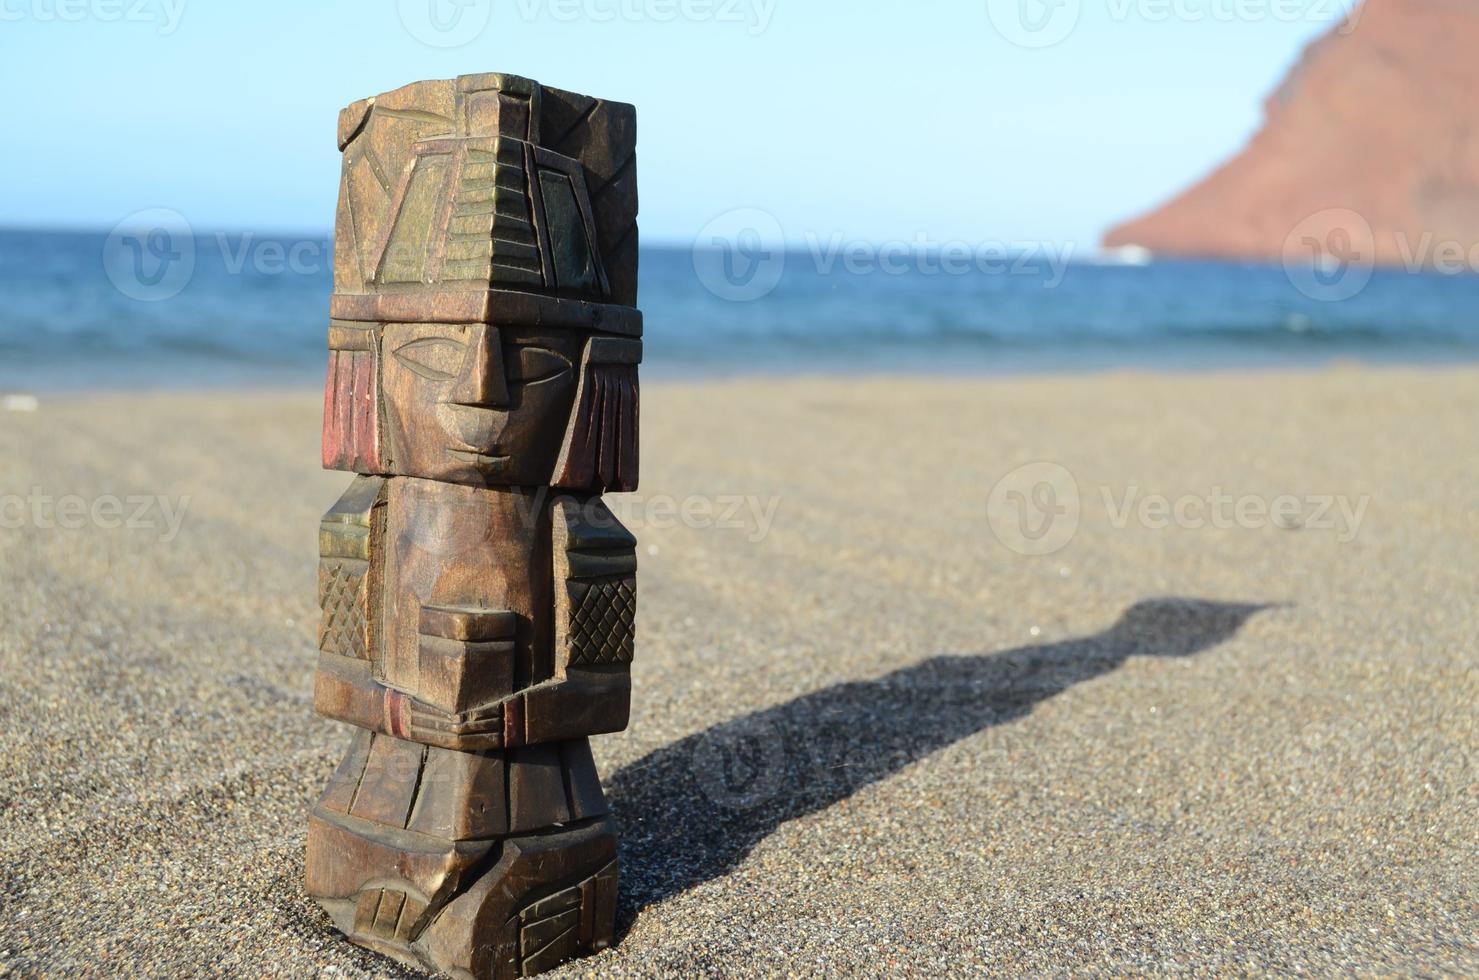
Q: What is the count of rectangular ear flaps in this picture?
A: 2